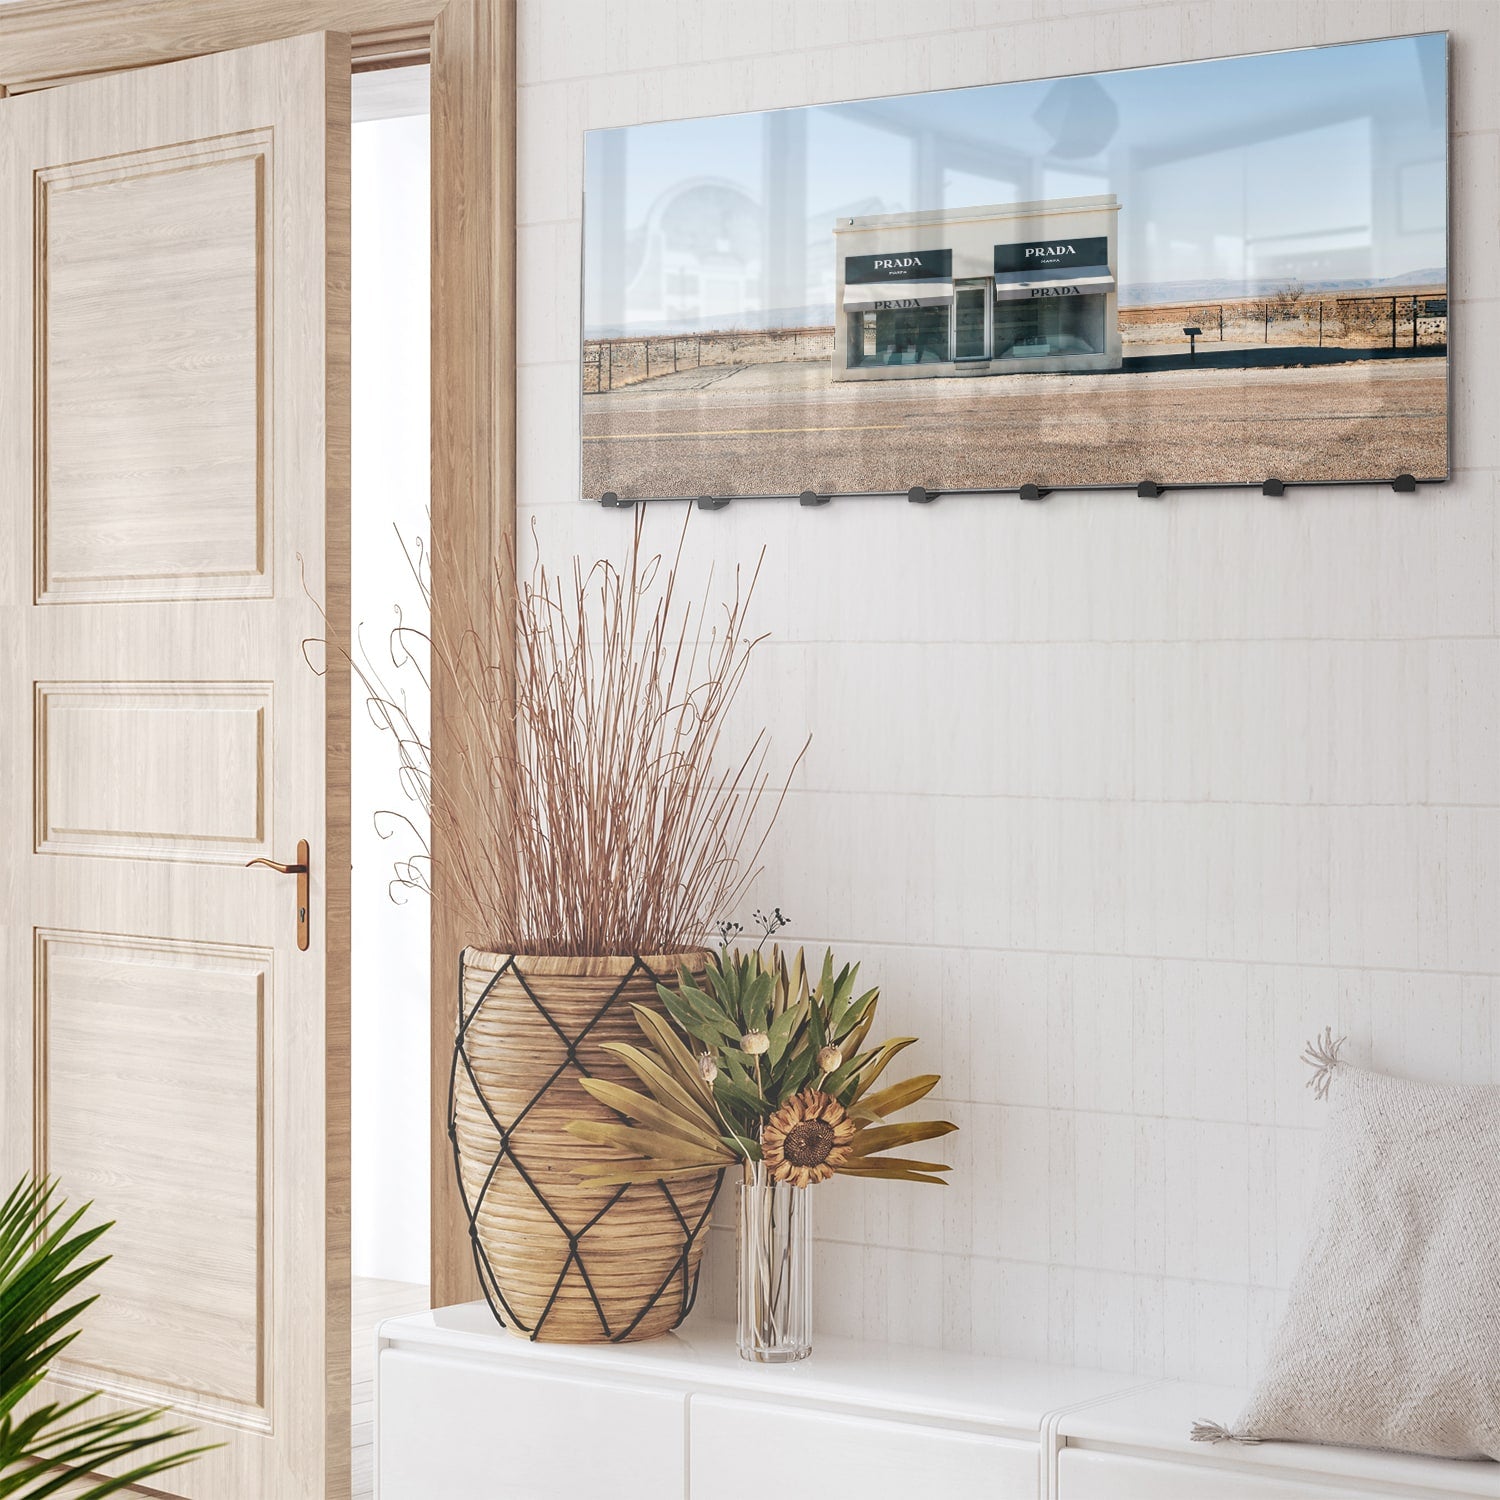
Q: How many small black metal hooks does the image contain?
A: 8